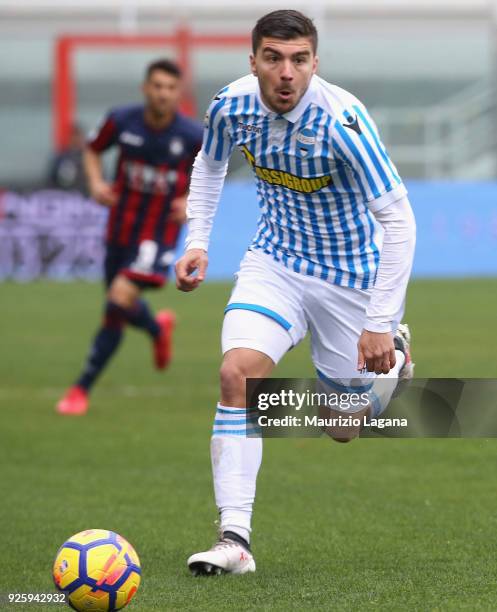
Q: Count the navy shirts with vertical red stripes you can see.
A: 1